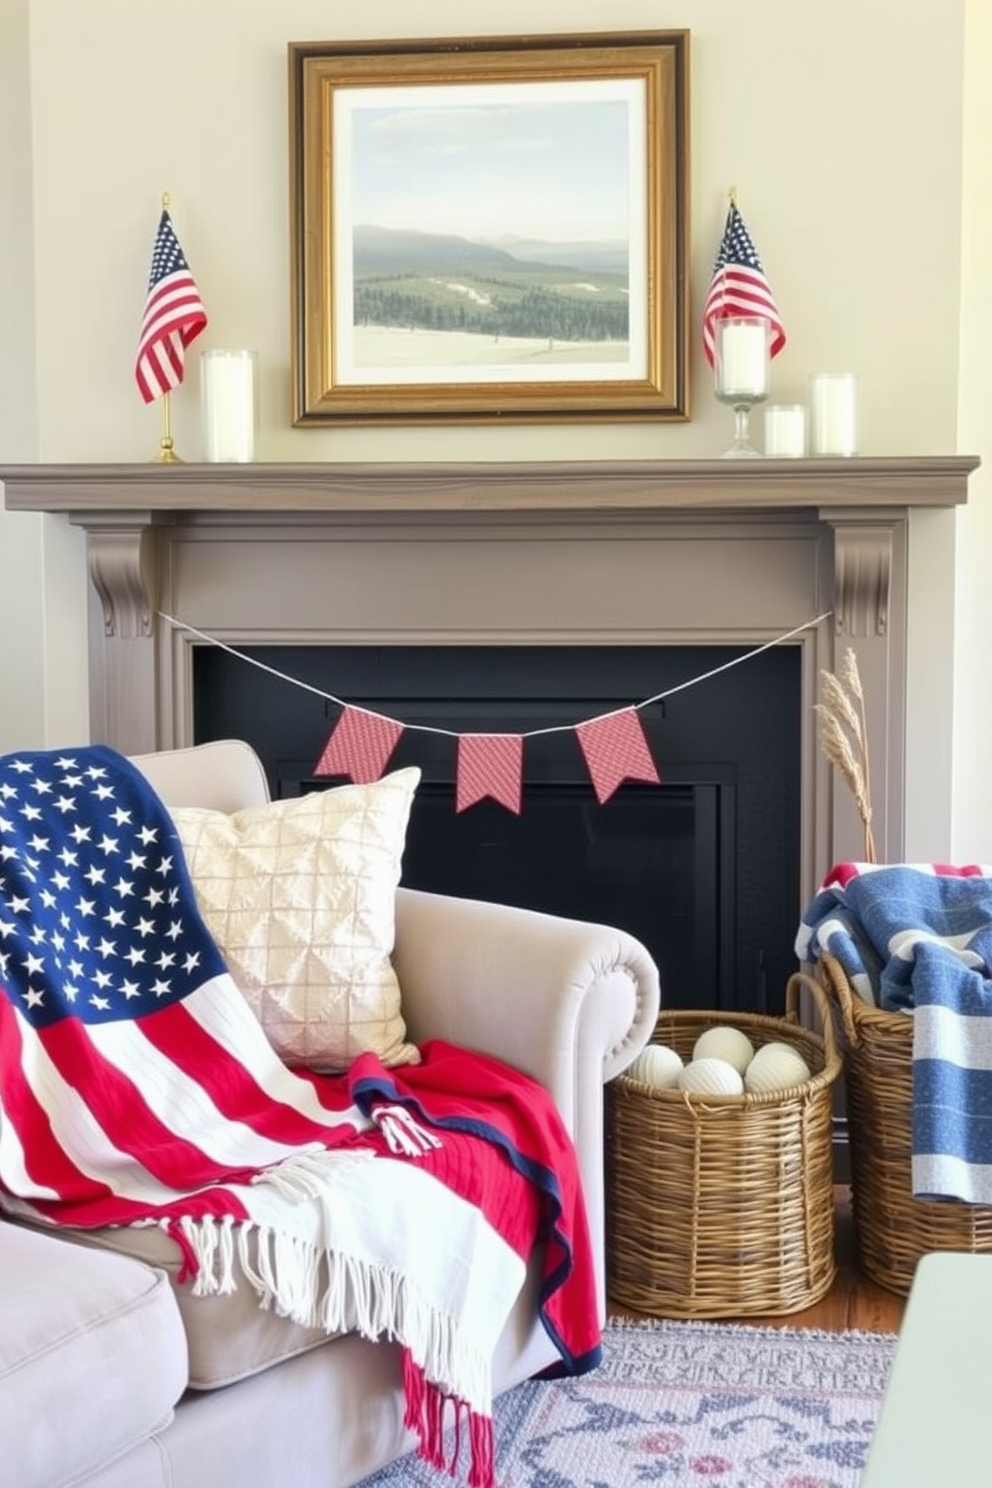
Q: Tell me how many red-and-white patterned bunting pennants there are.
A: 3